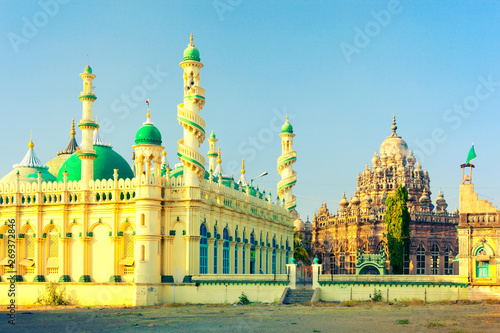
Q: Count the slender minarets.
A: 4